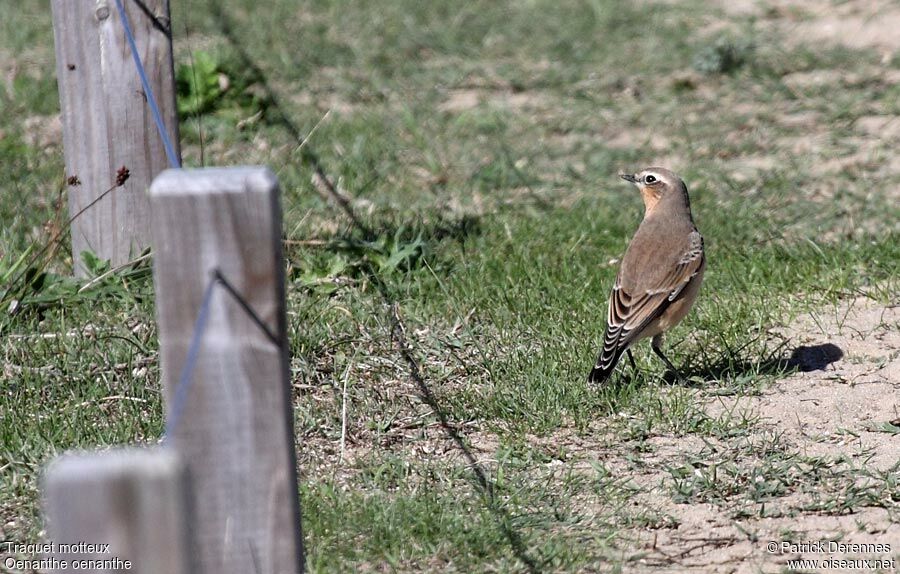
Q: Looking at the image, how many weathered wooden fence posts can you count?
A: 3